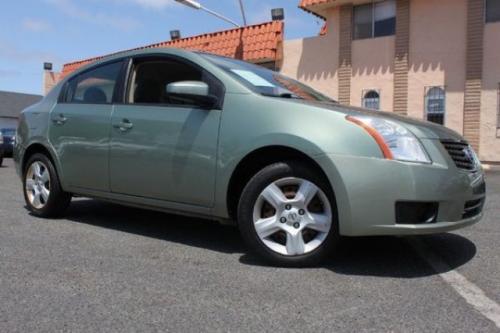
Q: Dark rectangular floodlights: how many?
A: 3